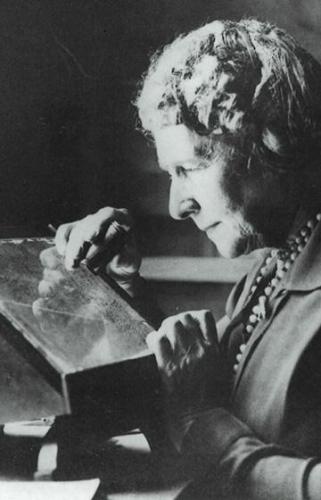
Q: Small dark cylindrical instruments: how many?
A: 1